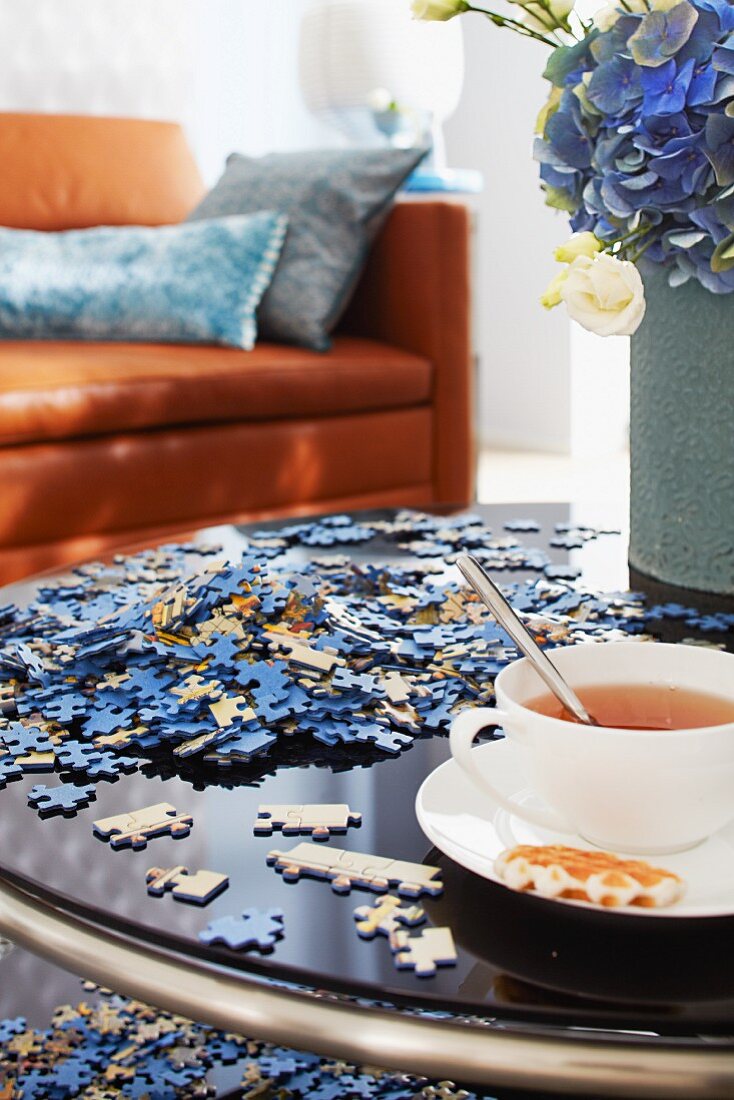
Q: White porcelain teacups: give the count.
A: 1